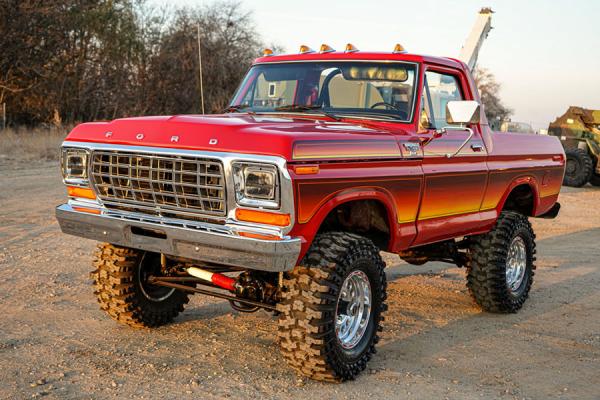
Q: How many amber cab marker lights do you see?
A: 5